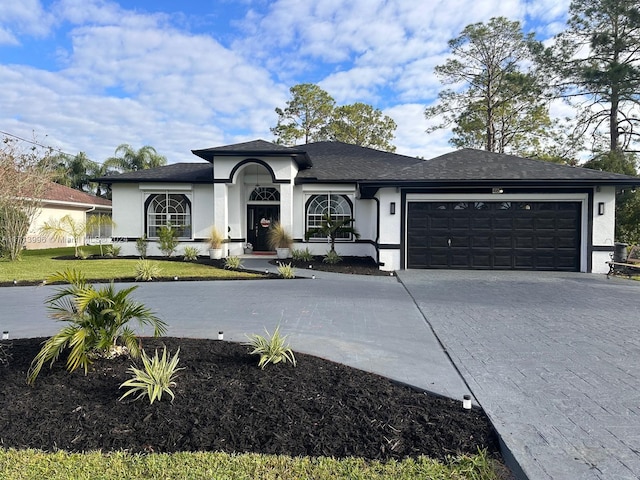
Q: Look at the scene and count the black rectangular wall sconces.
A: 2